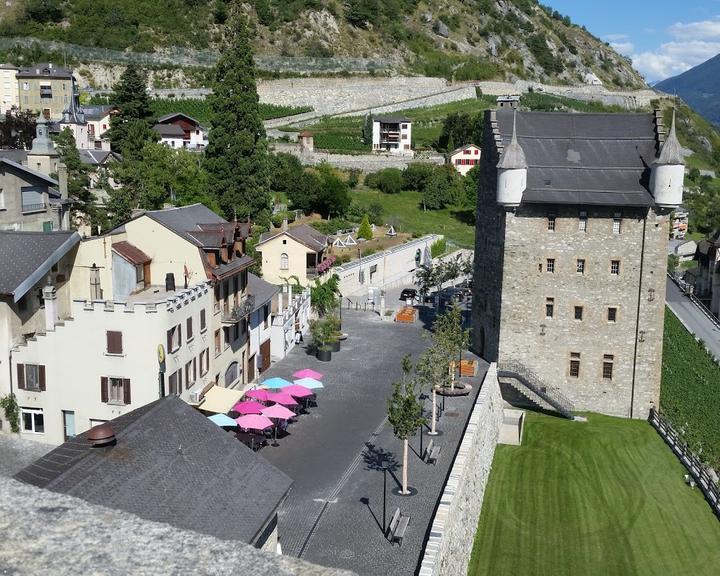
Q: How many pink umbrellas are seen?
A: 7